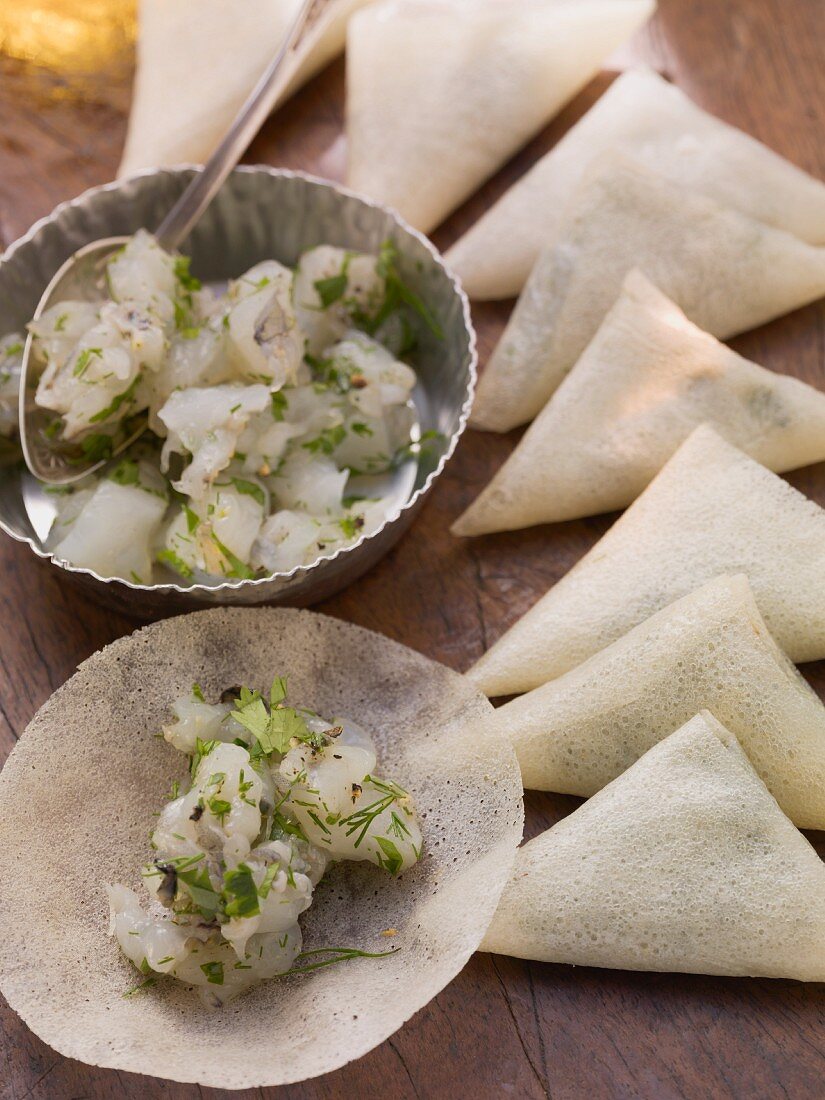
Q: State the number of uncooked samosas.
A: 8